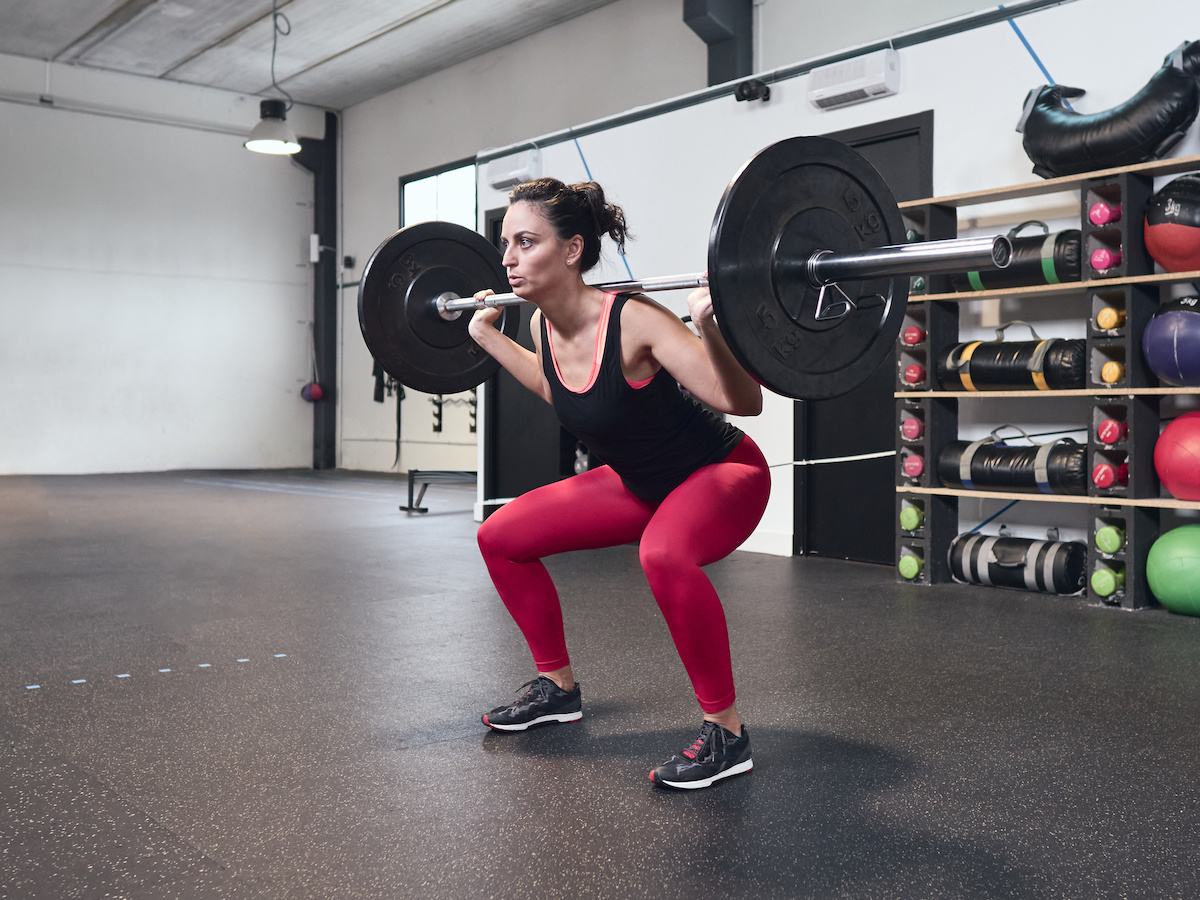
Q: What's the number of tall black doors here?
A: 2